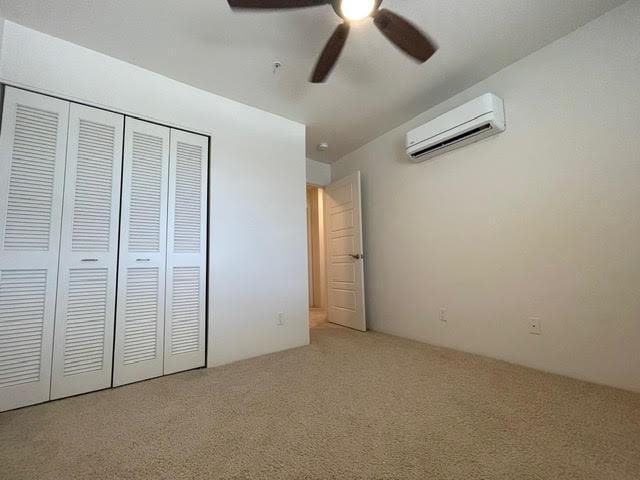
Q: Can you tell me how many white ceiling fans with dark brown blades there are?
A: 1